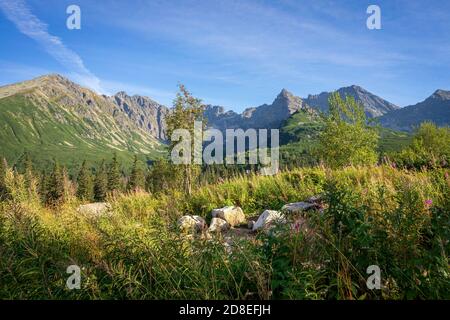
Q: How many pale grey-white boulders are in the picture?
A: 6